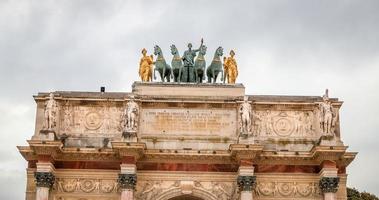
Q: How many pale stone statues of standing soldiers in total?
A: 4